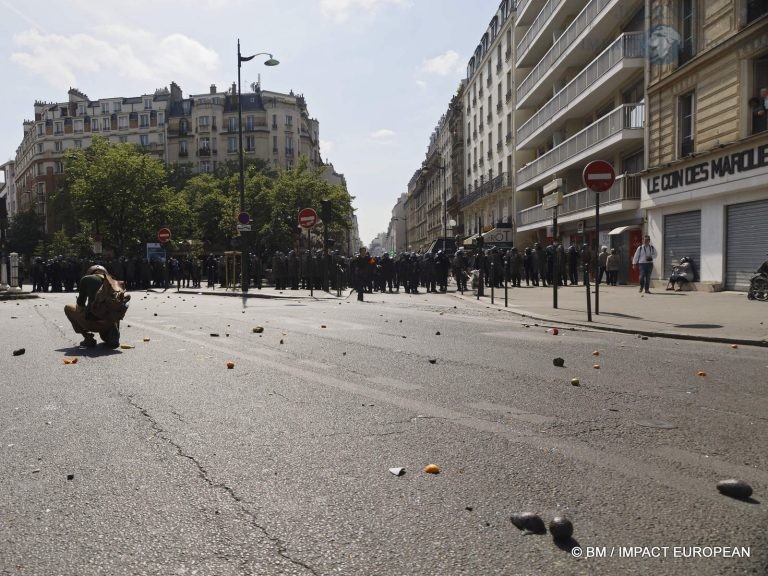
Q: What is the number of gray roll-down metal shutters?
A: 2